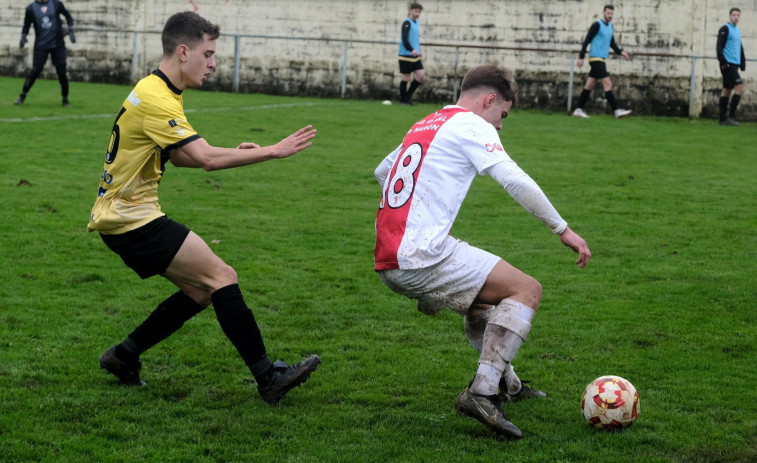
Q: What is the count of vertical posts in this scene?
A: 6